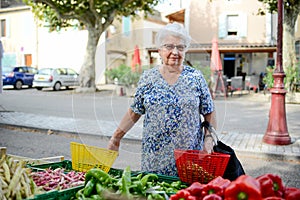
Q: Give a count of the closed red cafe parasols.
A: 2